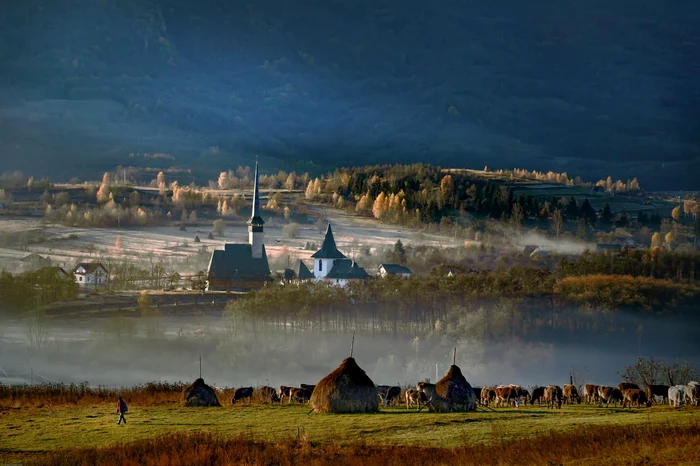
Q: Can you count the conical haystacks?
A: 3